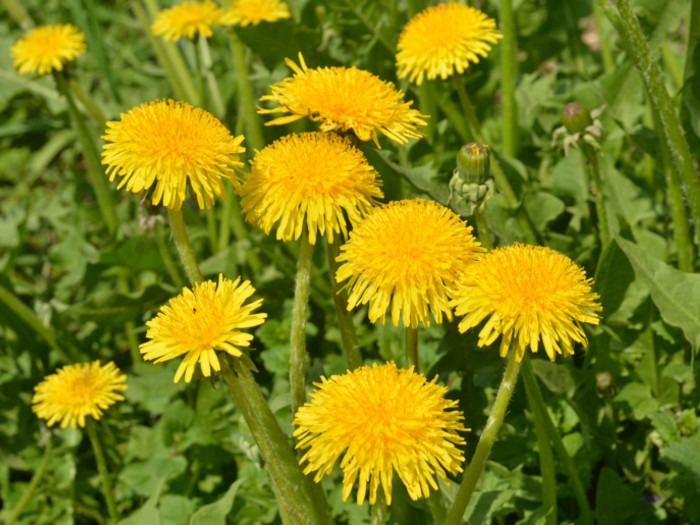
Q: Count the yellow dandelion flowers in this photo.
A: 12